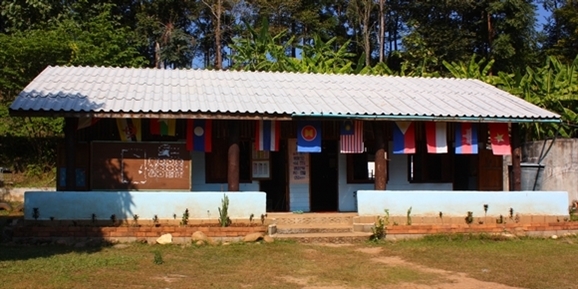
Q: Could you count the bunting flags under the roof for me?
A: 11